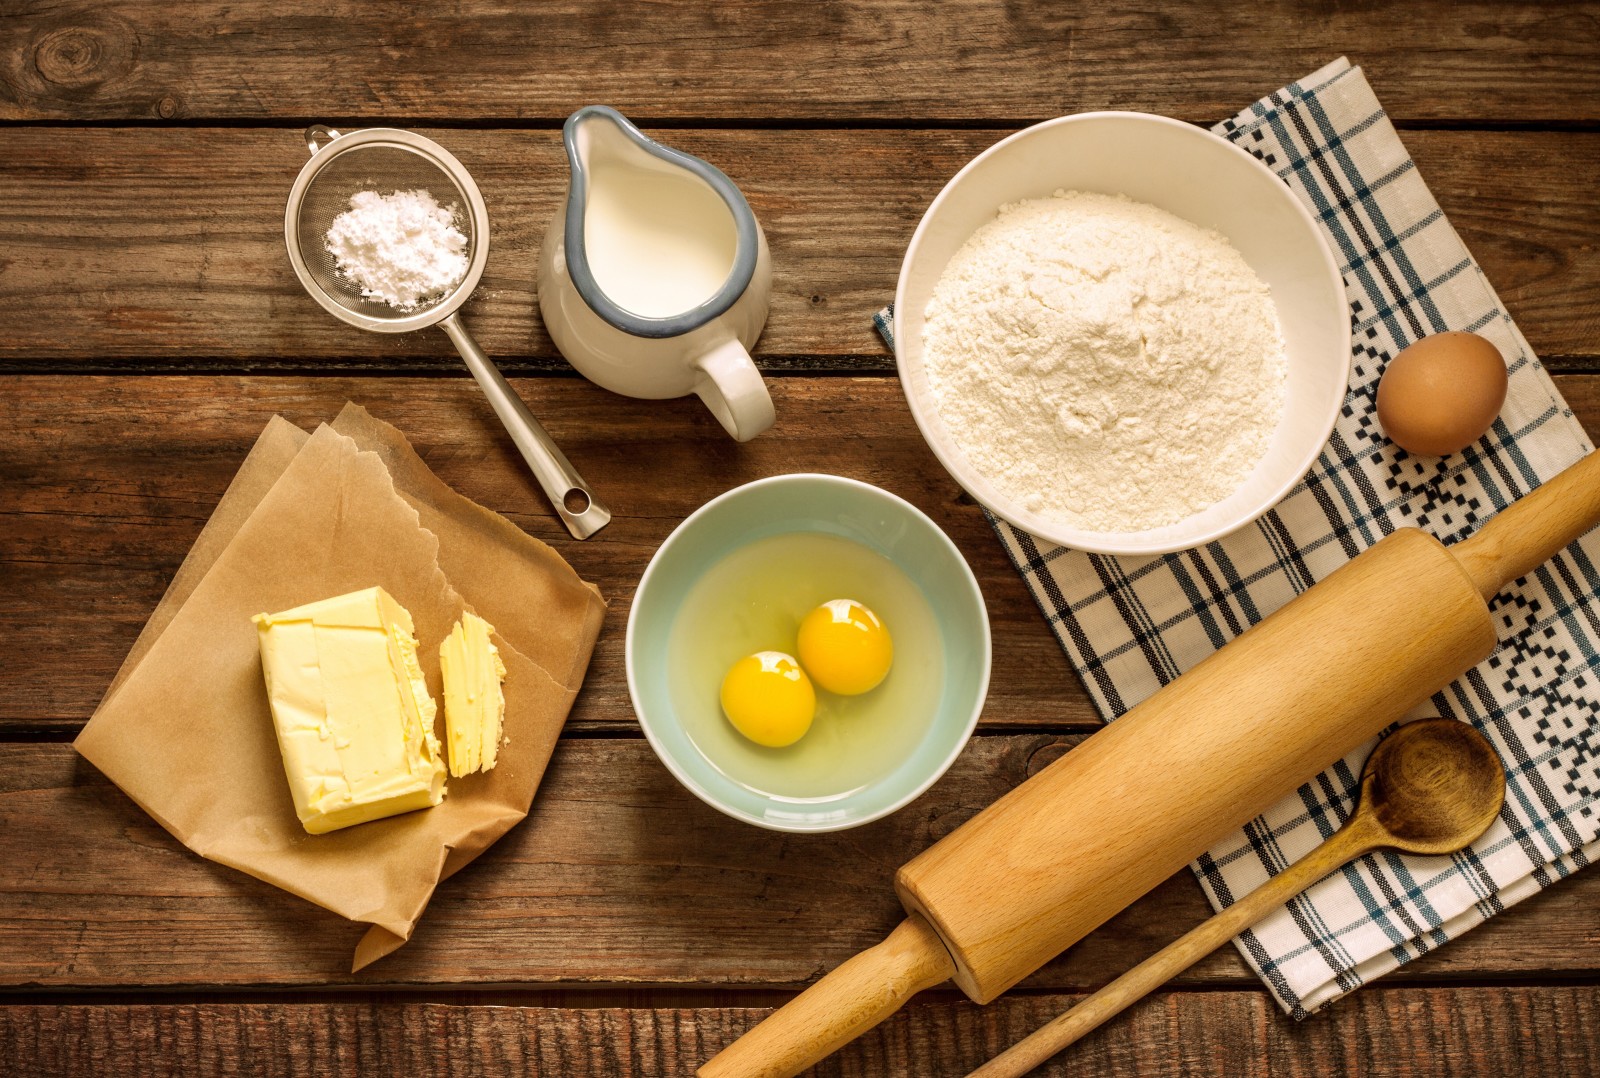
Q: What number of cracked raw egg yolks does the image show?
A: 2